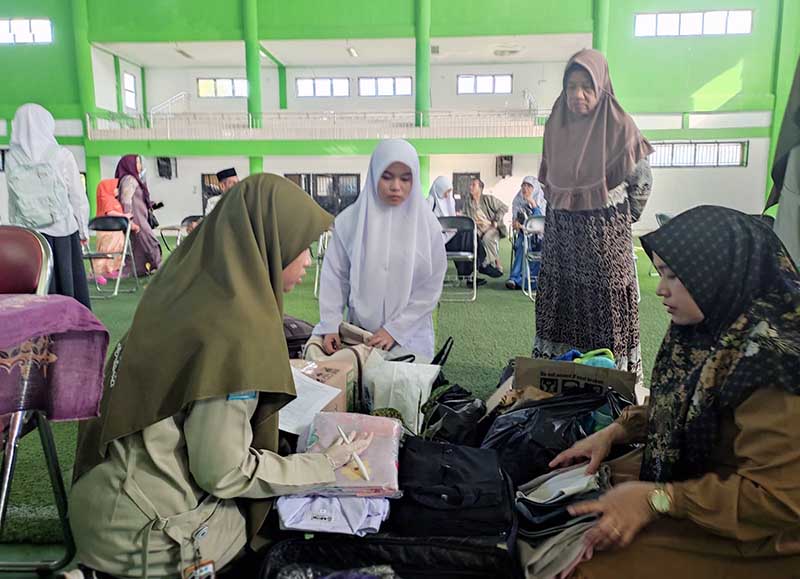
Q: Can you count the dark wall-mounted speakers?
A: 2